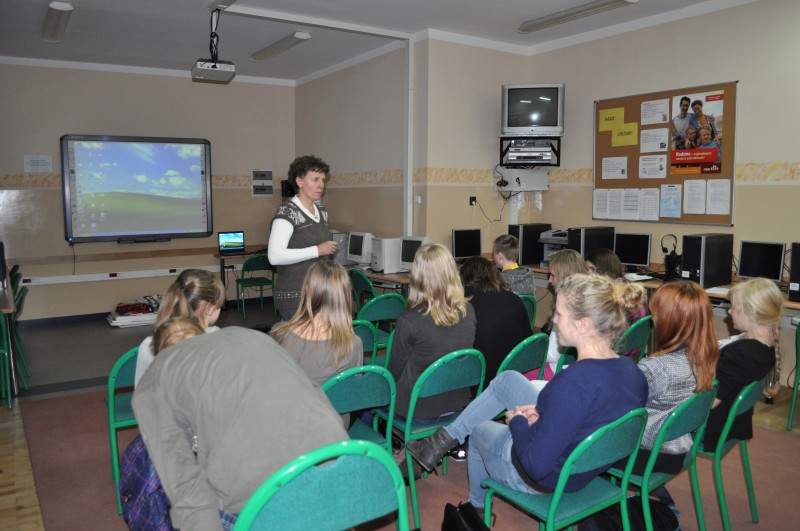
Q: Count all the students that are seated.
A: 11